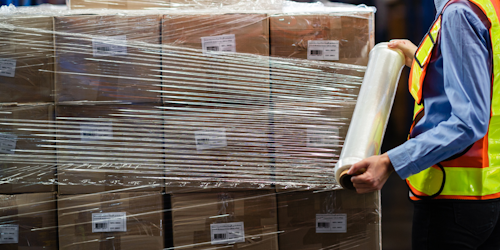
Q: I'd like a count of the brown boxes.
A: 12